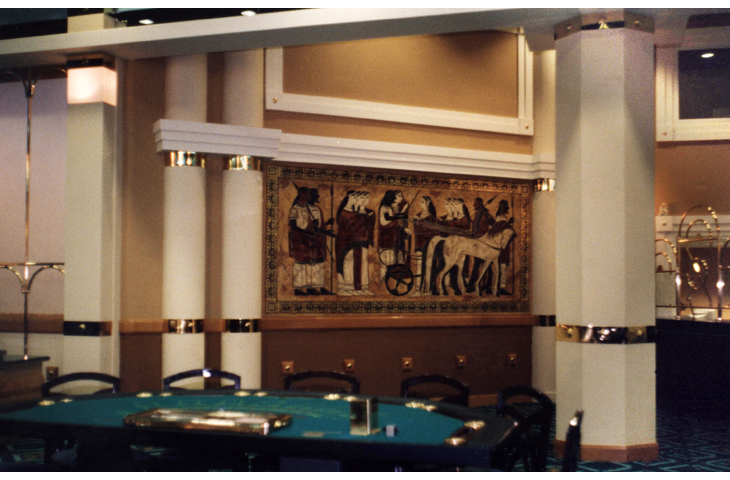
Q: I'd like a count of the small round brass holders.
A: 12